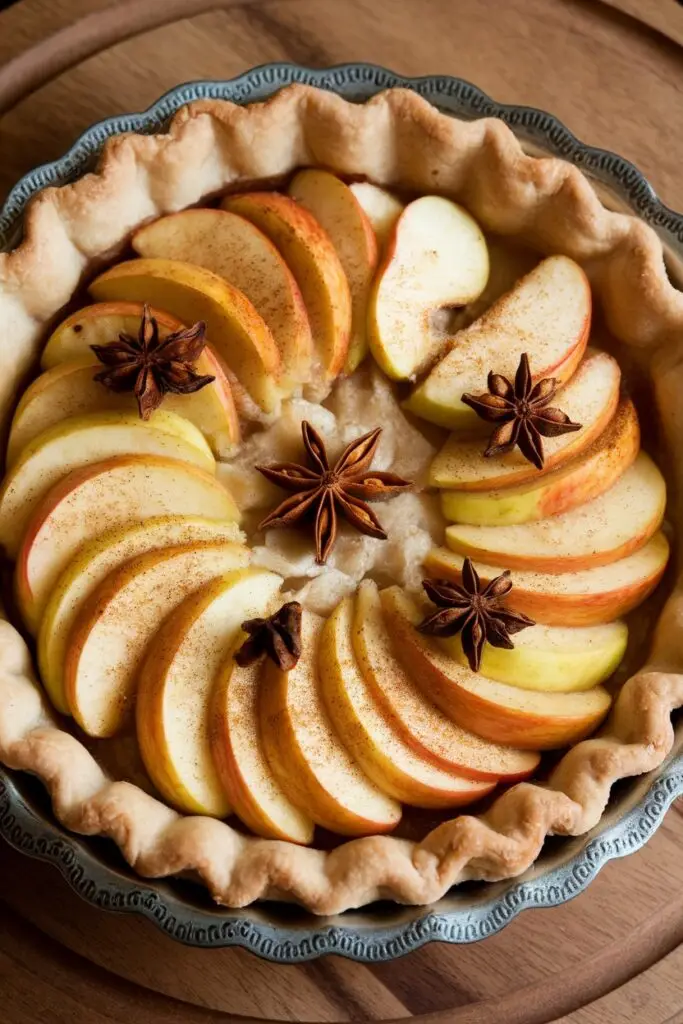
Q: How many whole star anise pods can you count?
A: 4